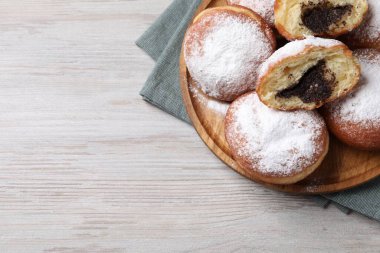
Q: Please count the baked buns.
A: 7